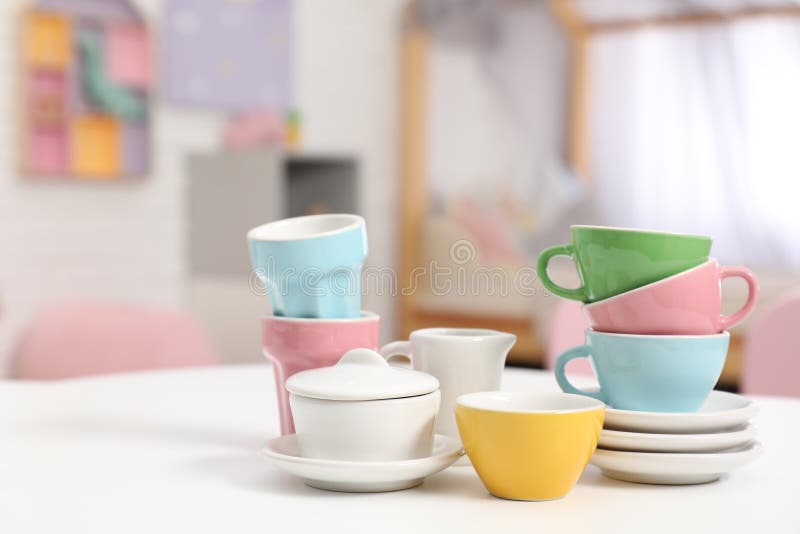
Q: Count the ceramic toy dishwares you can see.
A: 12